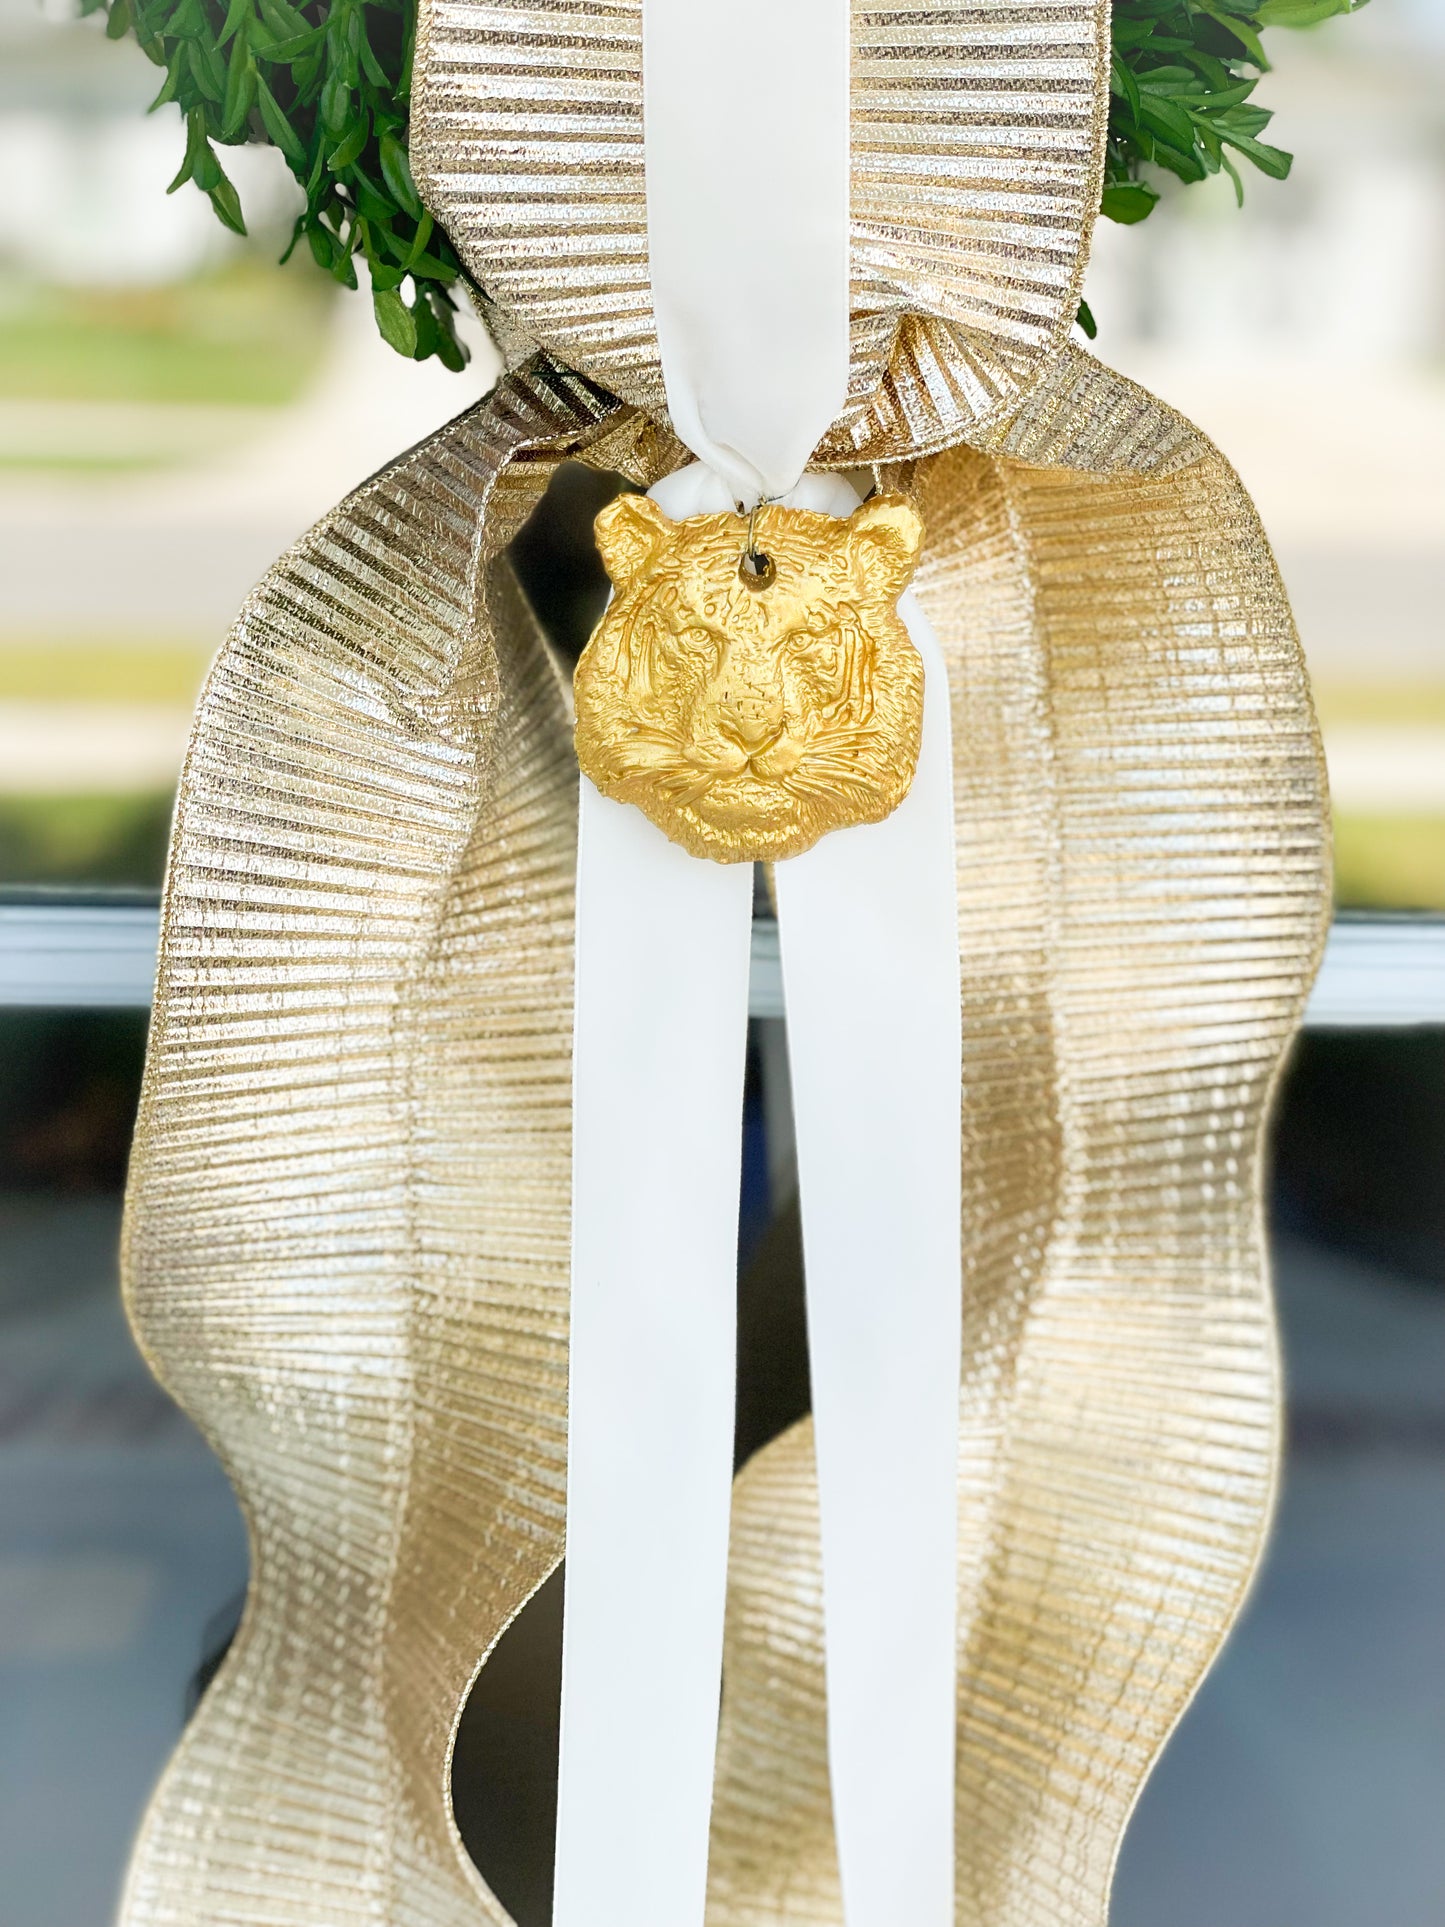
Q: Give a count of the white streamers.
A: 2